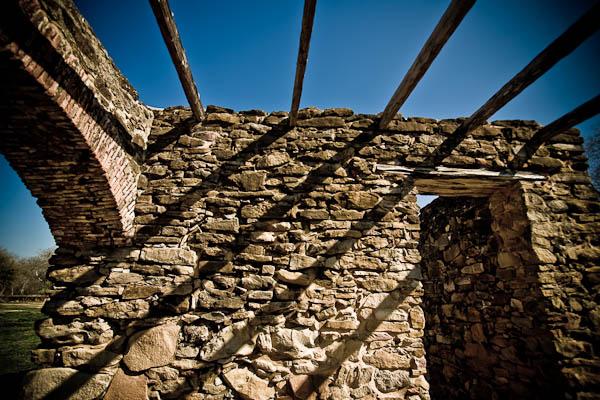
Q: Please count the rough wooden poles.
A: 5